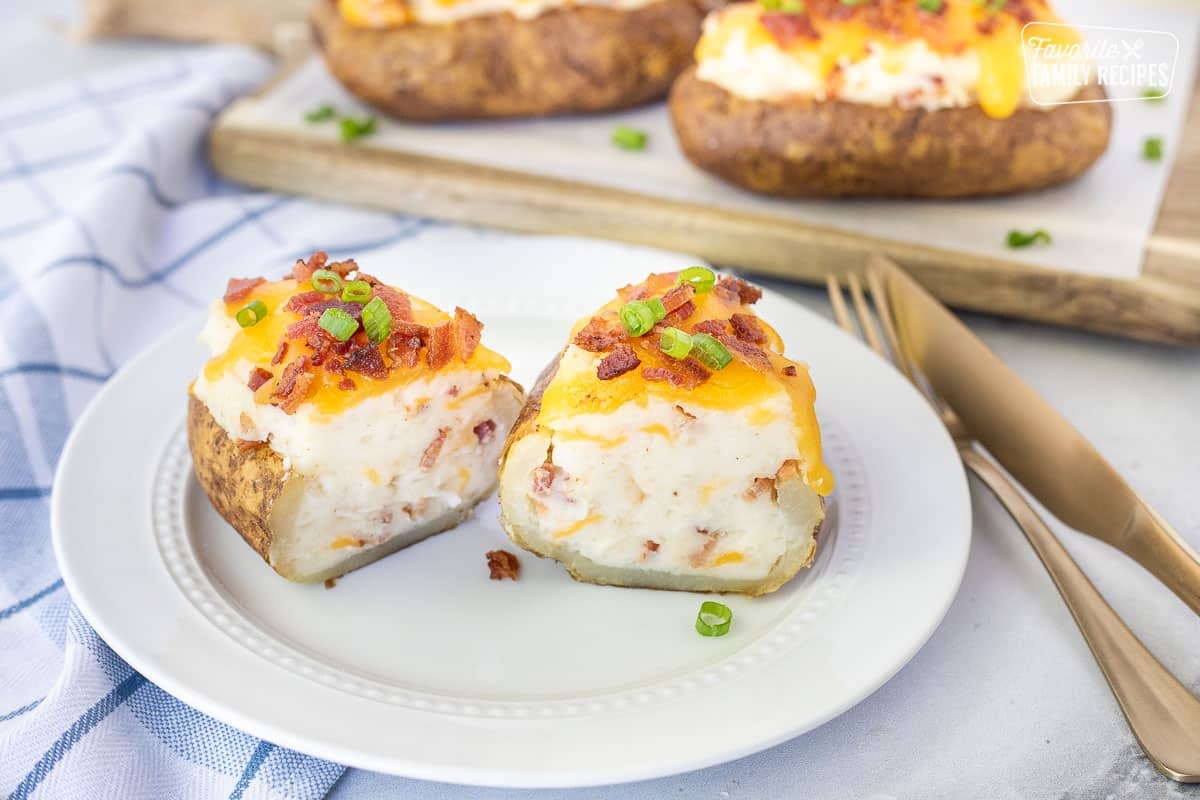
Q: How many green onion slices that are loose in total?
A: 7